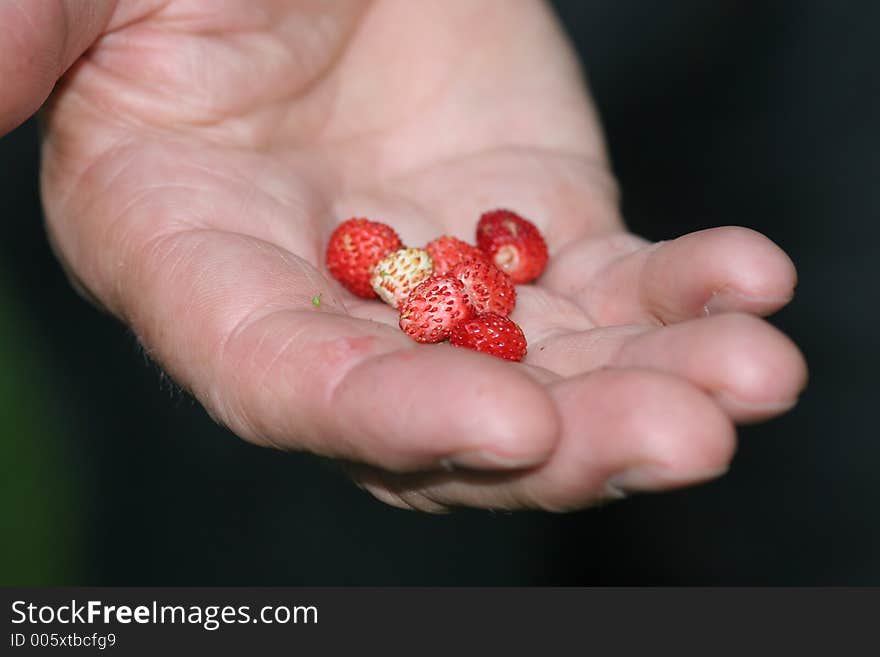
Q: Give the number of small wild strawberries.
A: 7